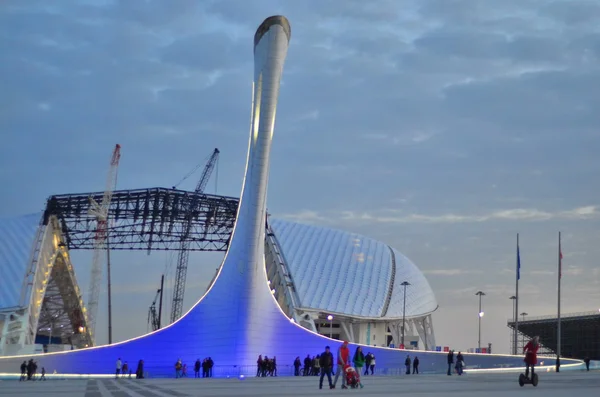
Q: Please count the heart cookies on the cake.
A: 0